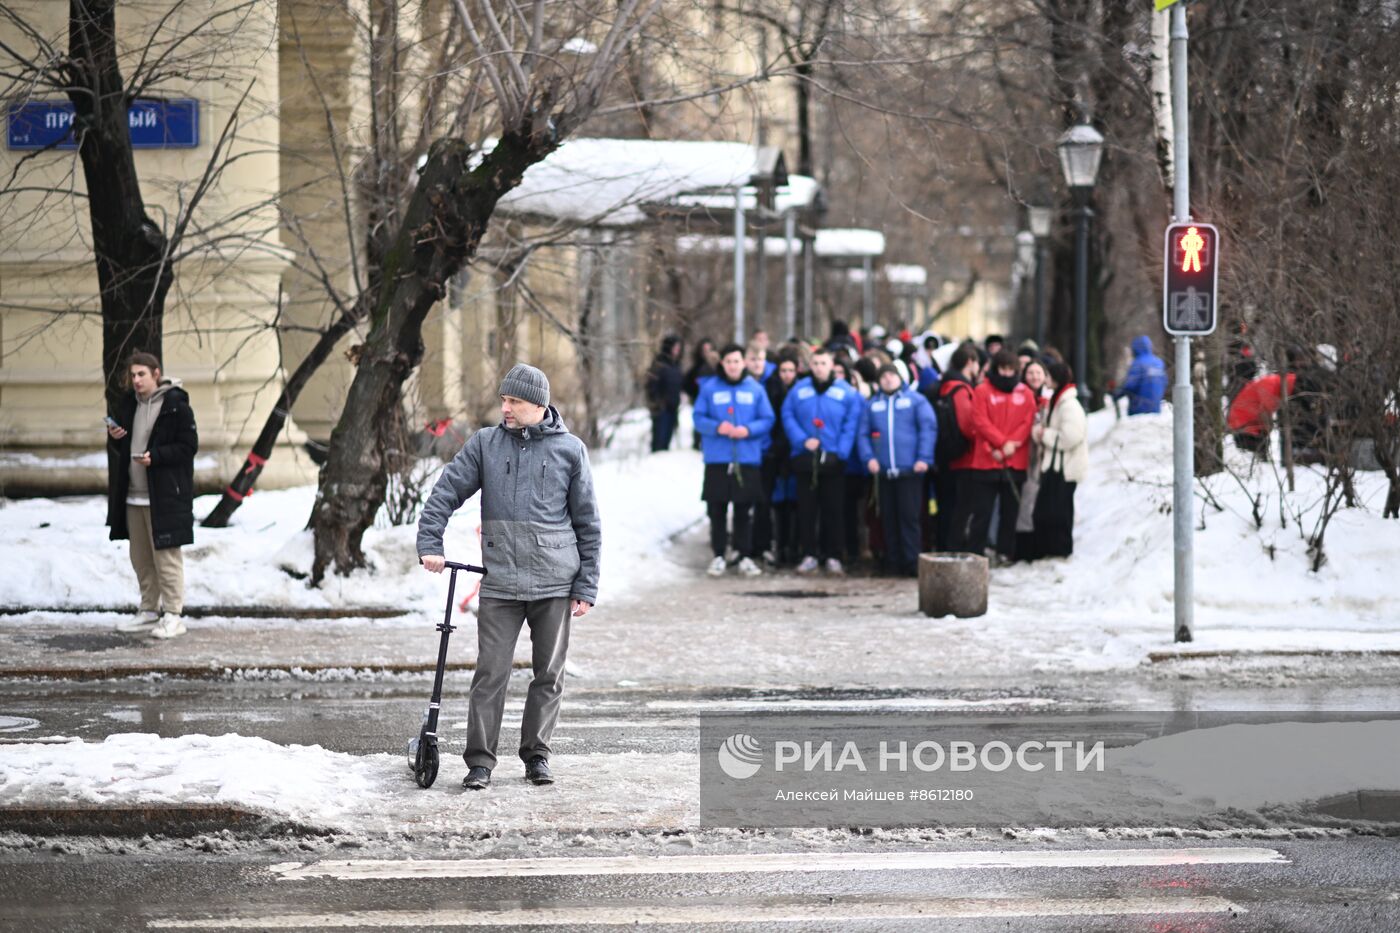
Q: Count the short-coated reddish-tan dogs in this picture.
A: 0